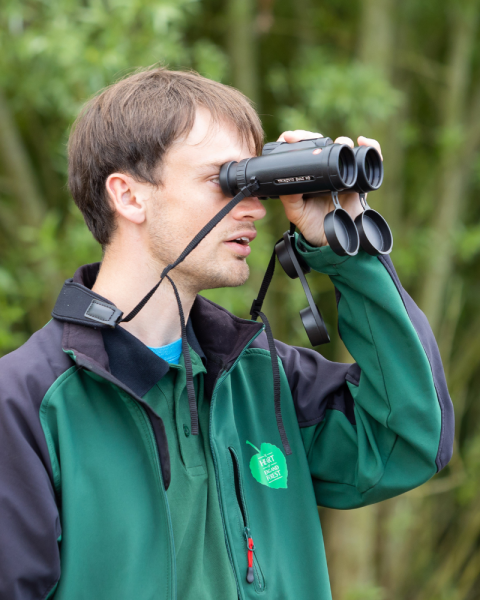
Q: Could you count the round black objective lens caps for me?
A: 2